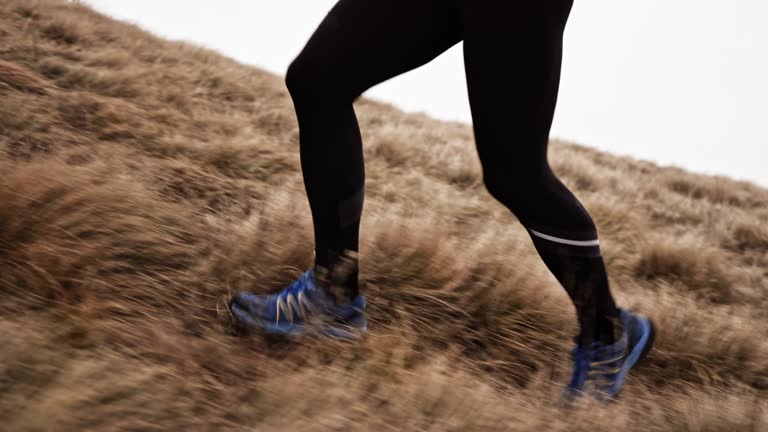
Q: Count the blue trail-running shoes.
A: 2